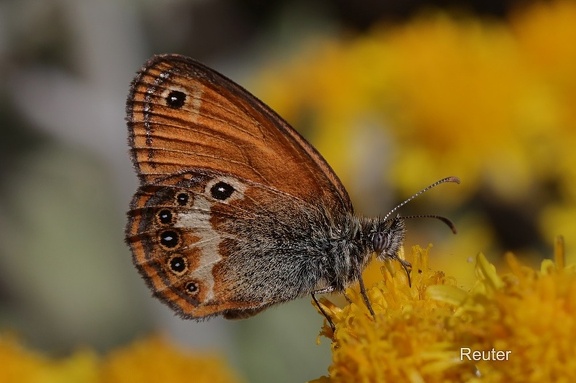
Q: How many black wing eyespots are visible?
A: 7